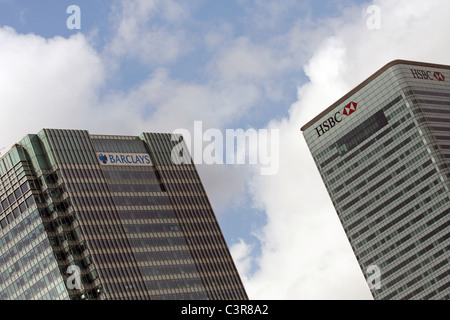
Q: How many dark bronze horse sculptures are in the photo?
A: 0